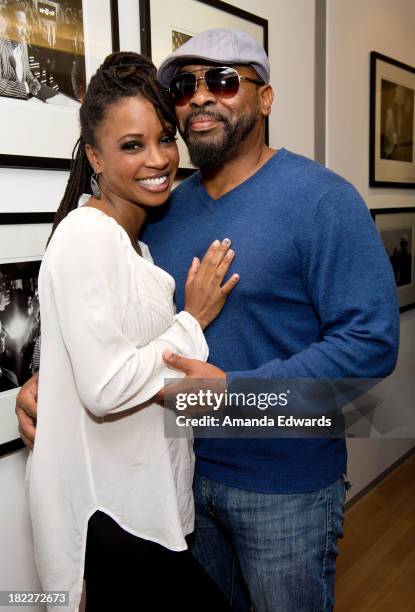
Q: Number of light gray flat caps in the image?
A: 1